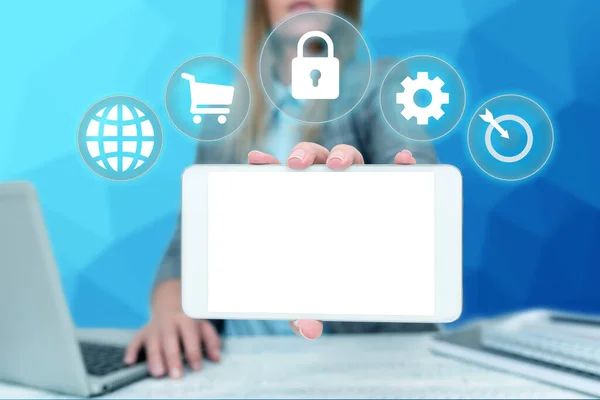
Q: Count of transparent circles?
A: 5